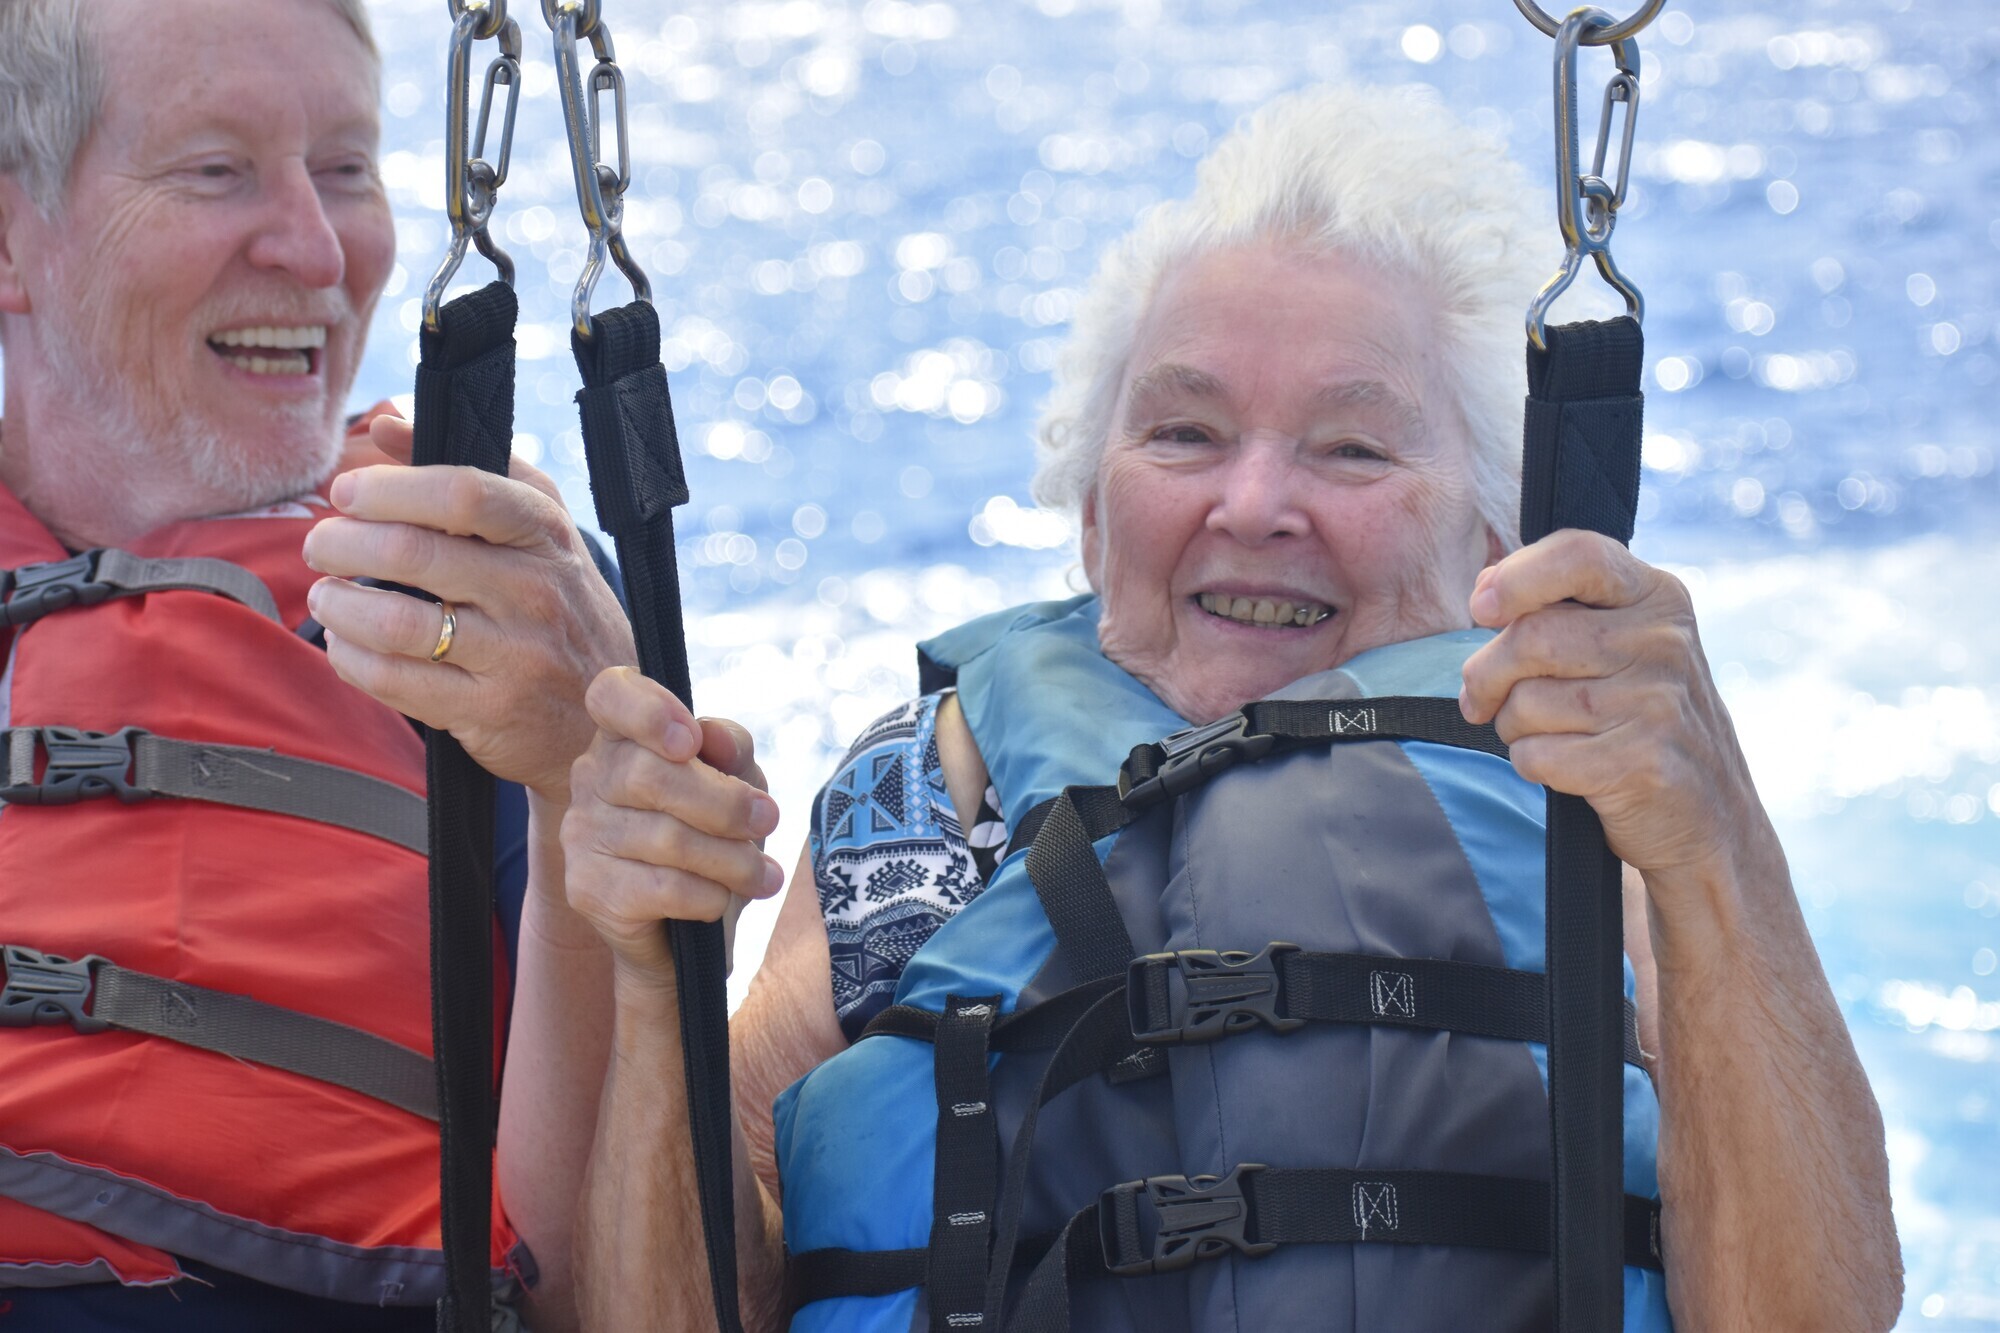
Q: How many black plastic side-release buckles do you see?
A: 6